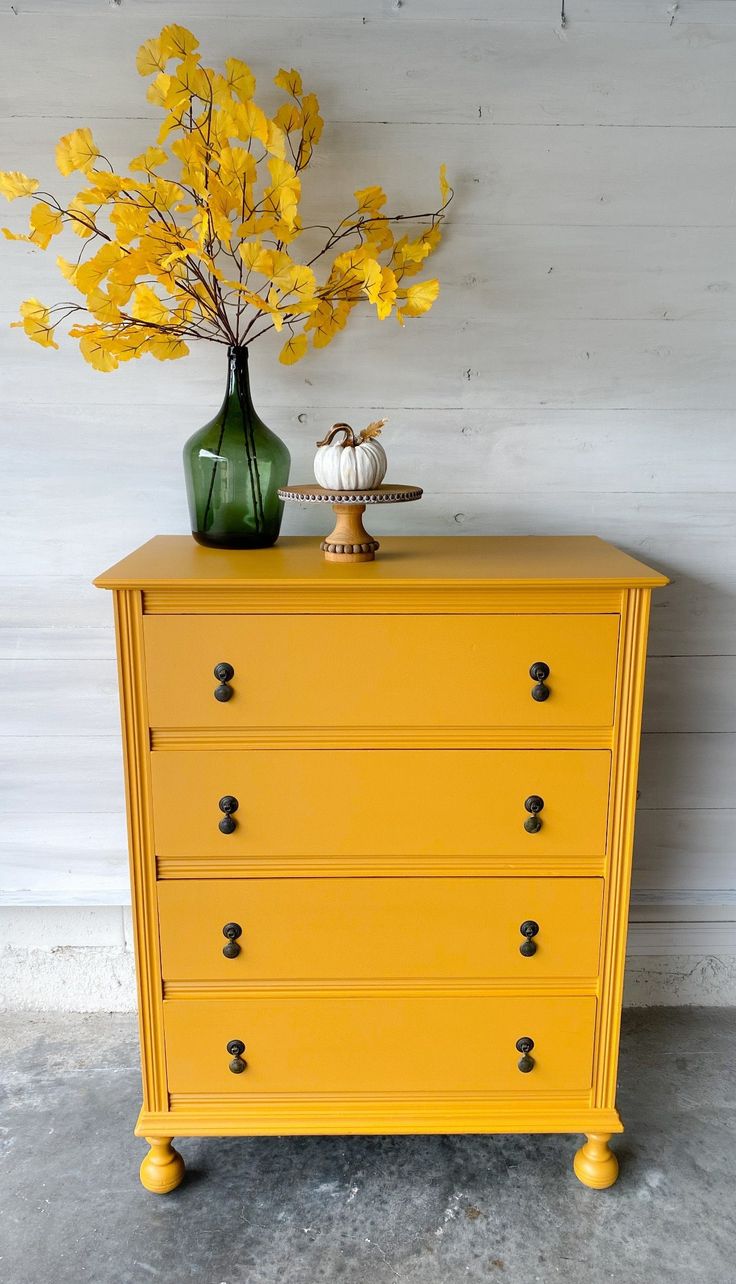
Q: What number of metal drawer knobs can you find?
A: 8